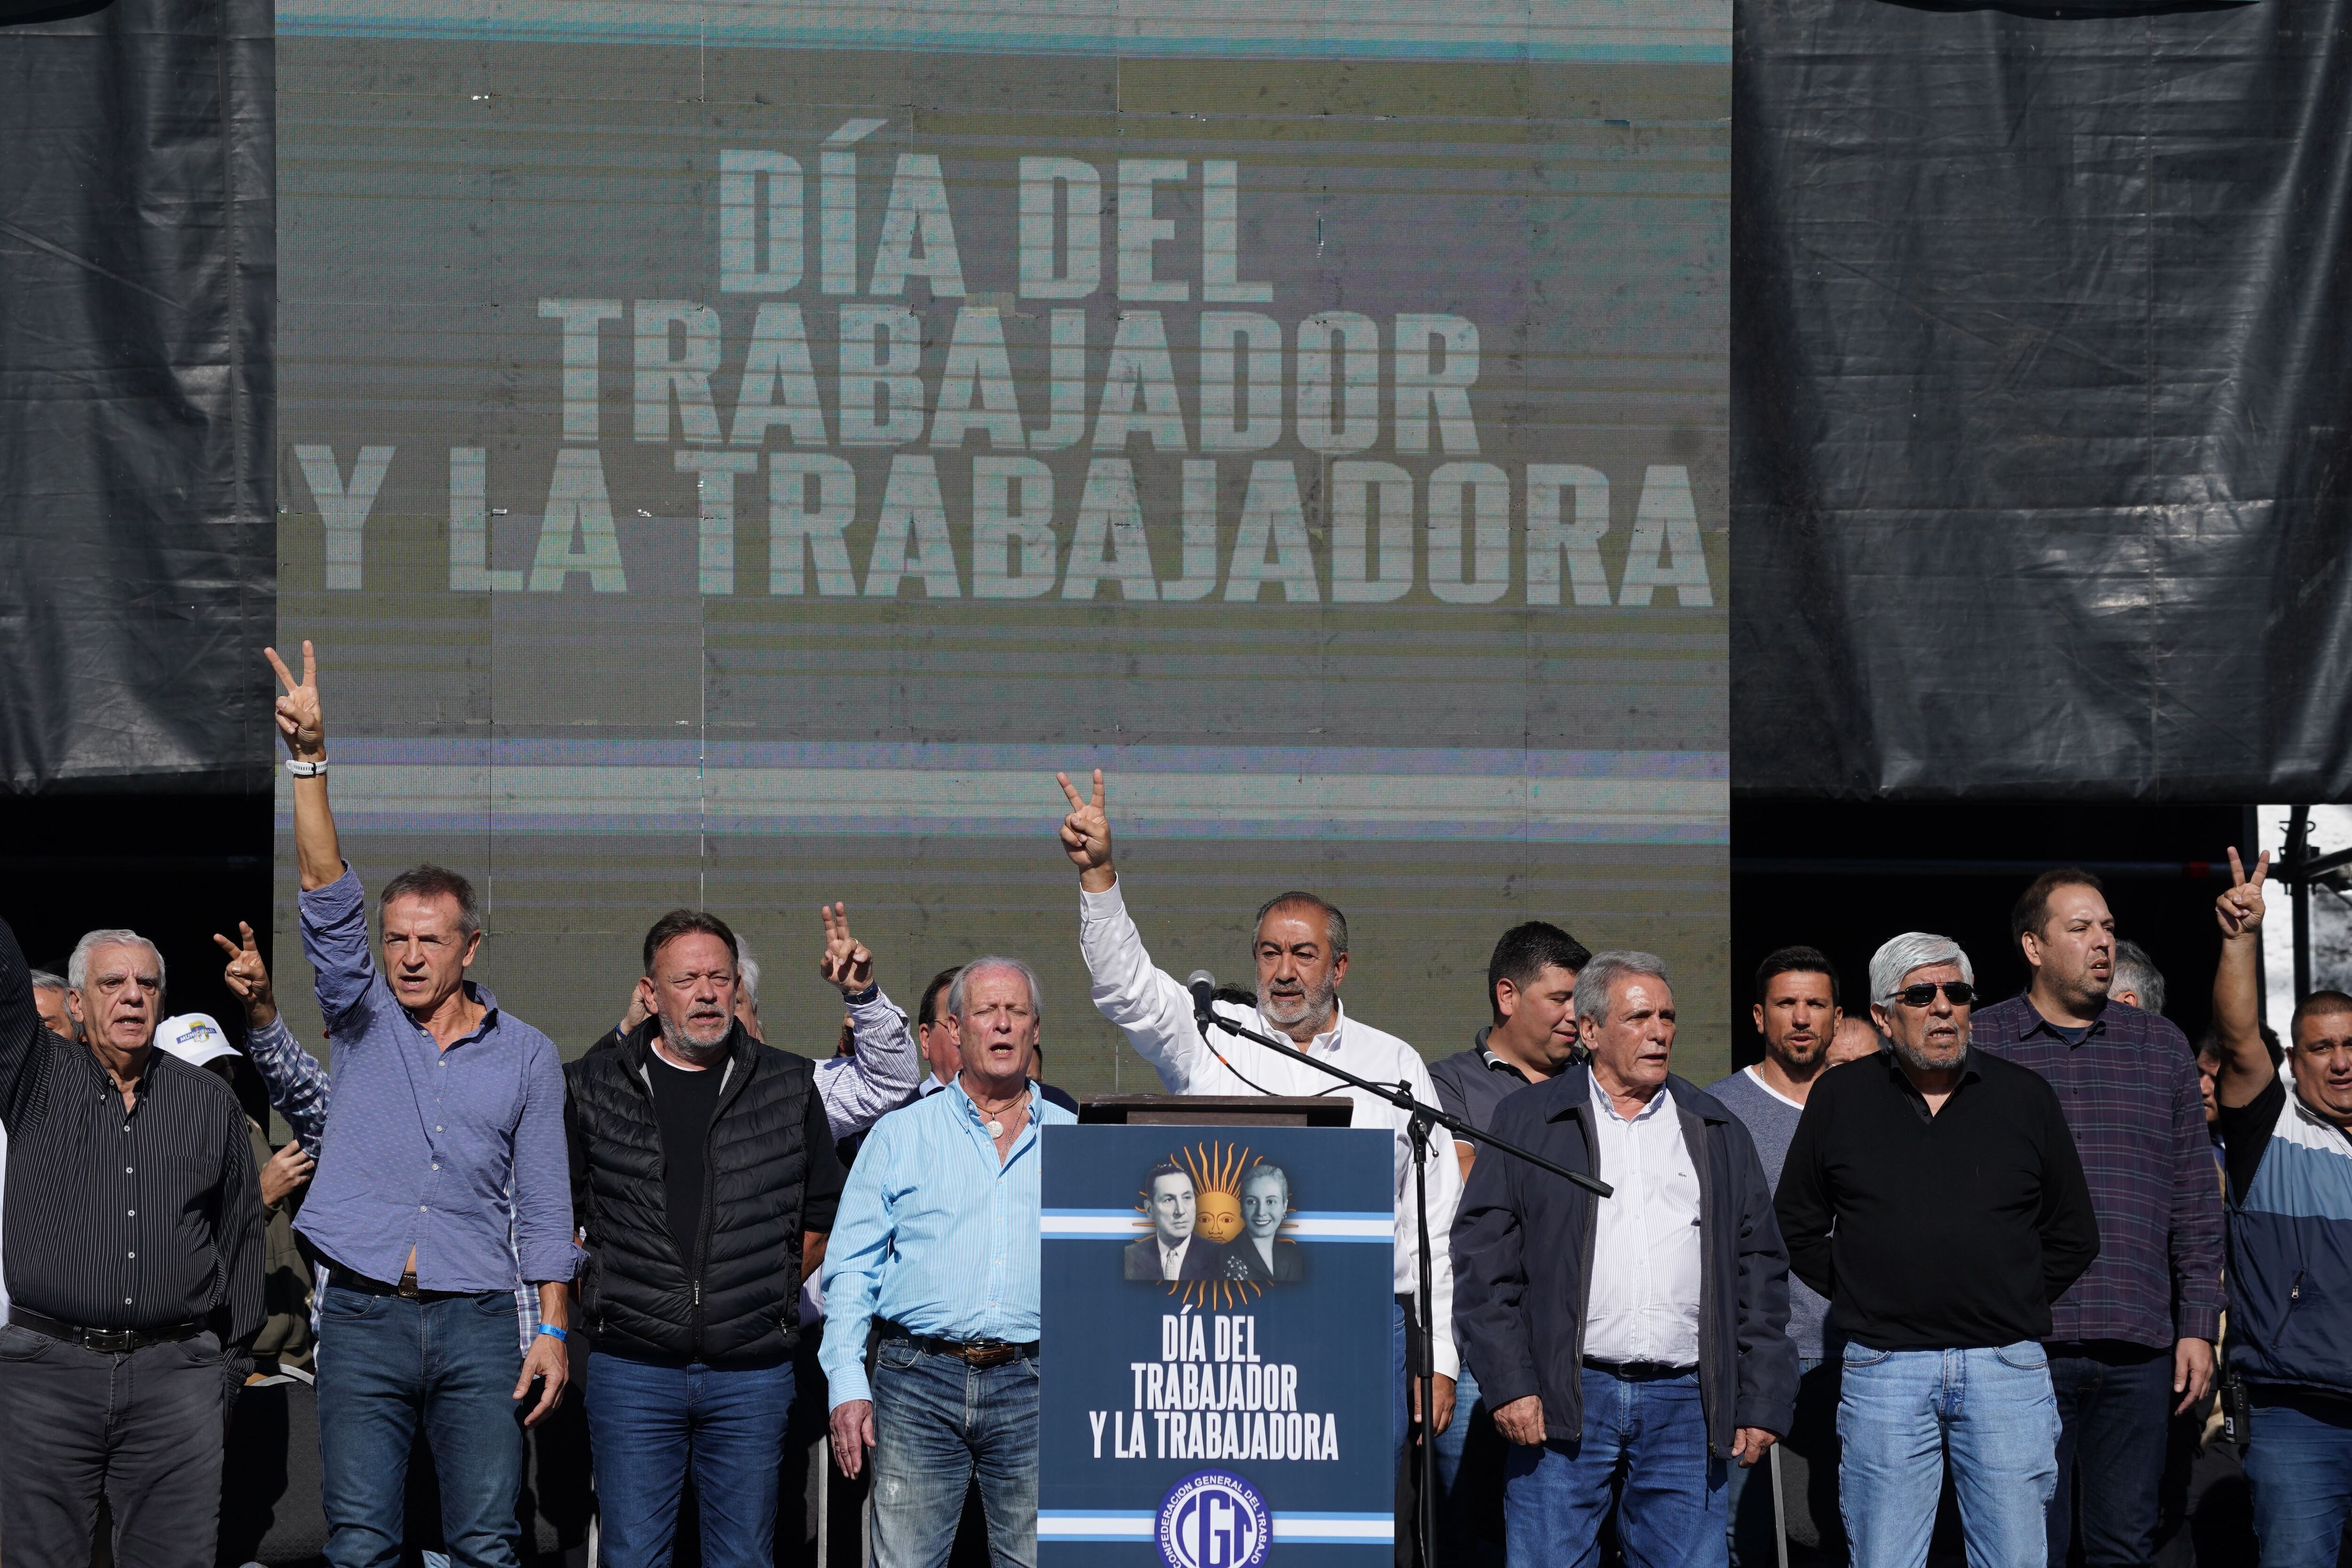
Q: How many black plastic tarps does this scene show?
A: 2